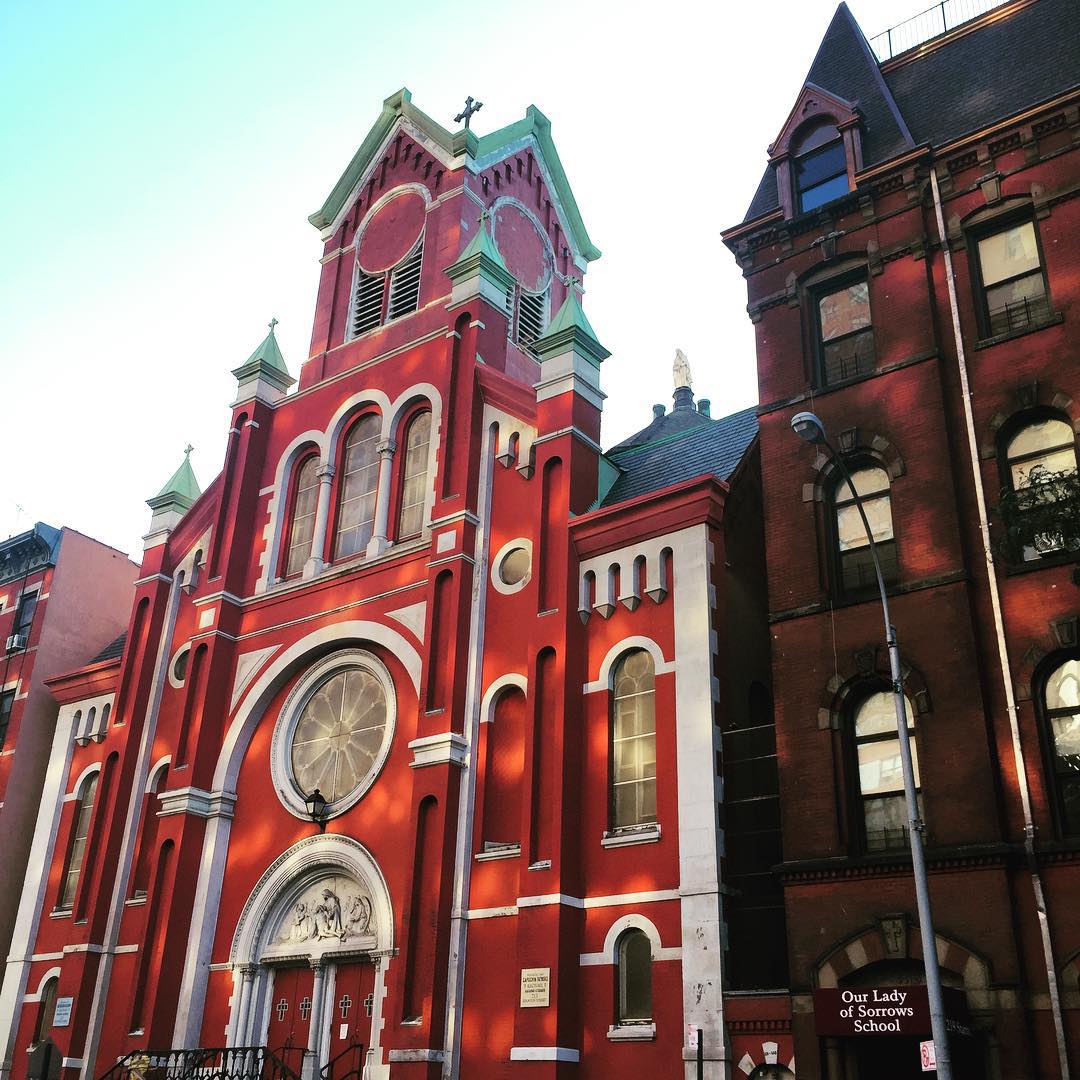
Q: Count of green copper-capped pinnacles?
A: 4